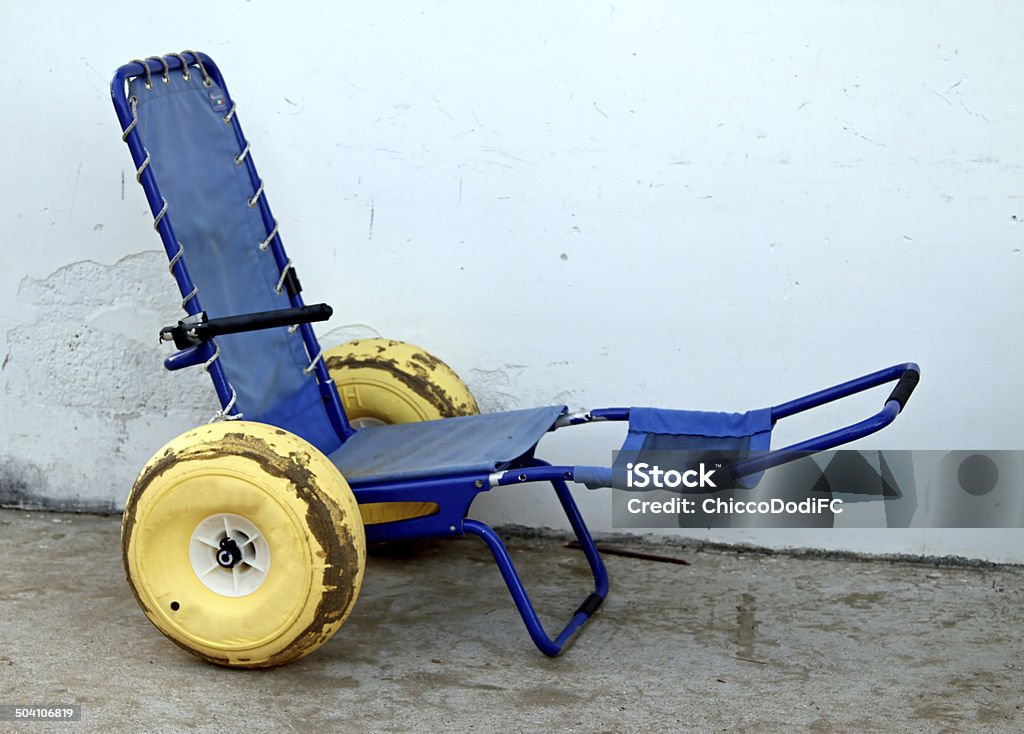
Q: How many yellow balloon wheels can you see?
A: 2